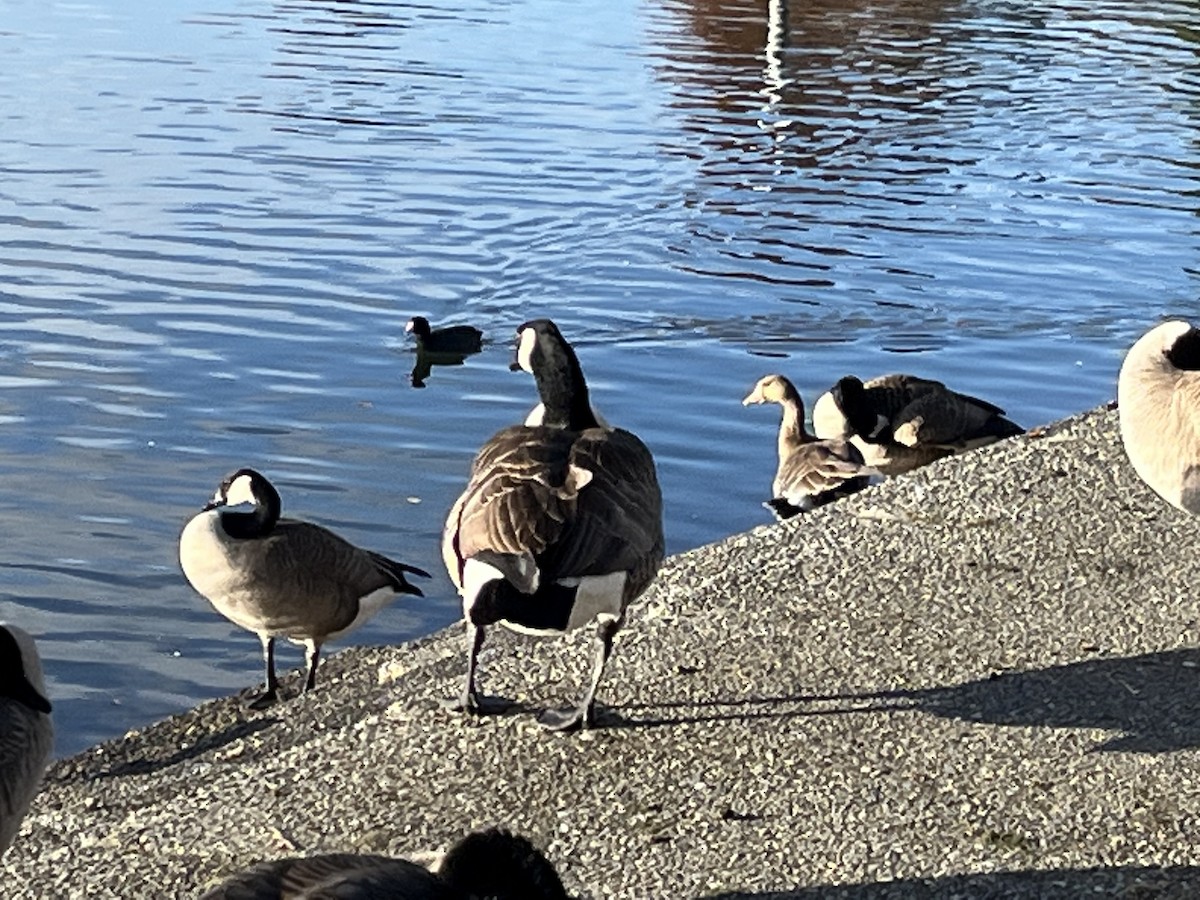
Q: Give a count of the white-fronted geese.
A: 1